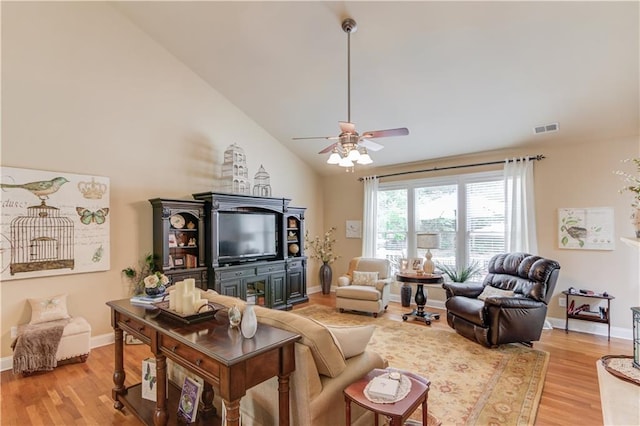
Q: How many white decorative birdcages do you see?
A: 2